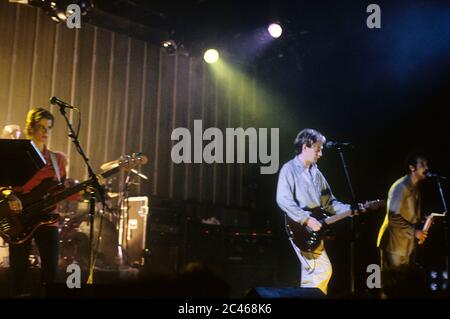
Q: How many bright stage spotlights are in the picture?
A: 2